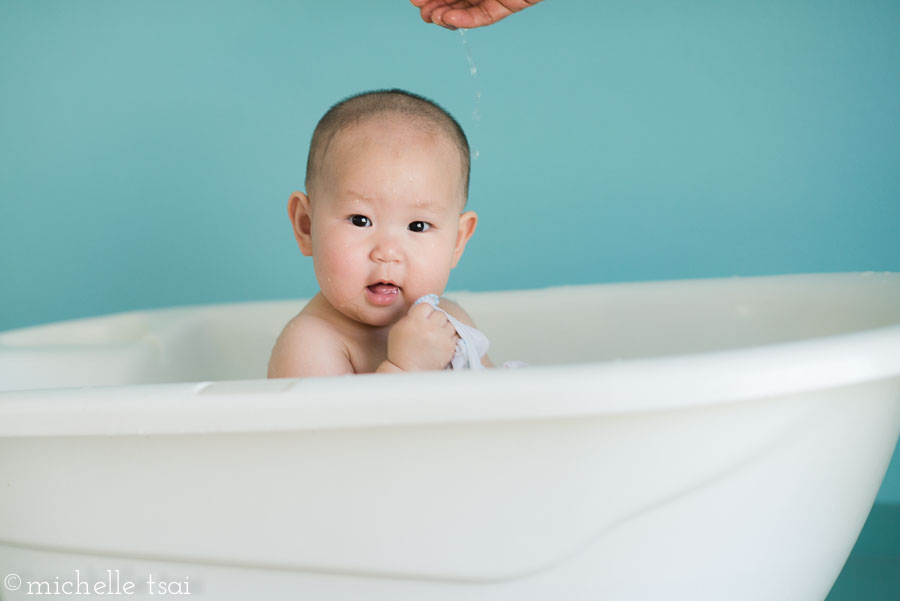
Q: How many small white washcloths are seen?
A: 1